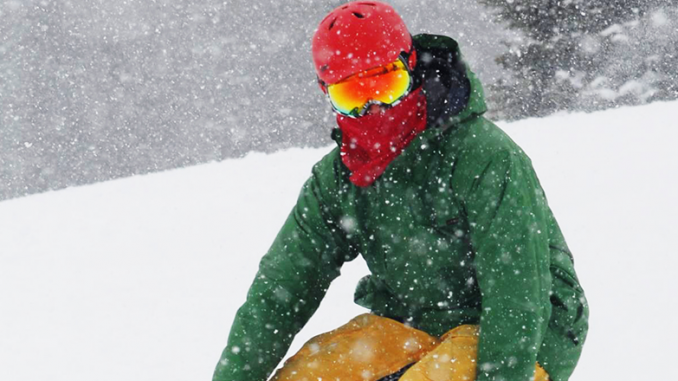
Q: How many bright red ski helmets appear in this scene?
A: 1